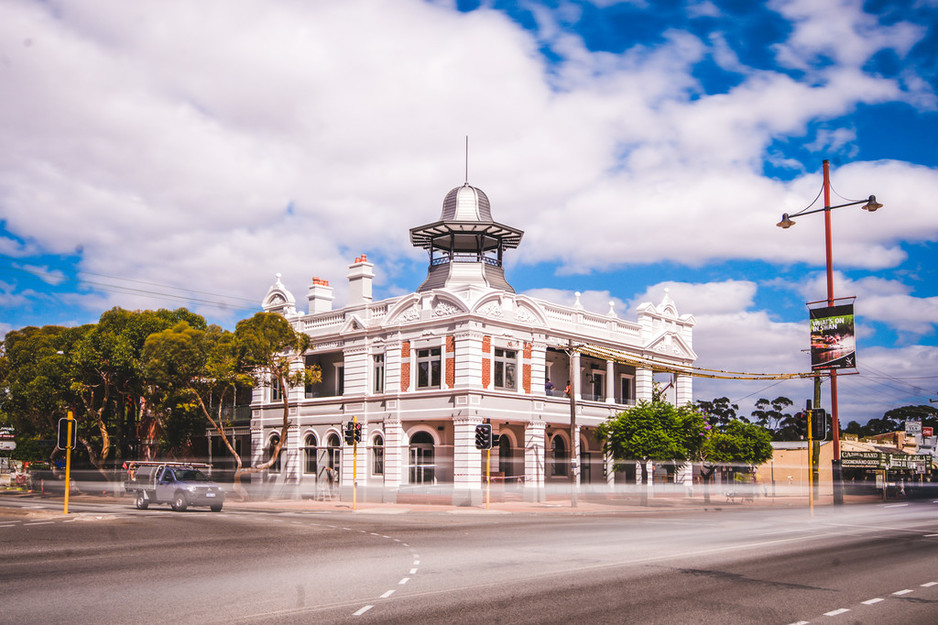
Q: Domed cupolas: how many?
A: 1